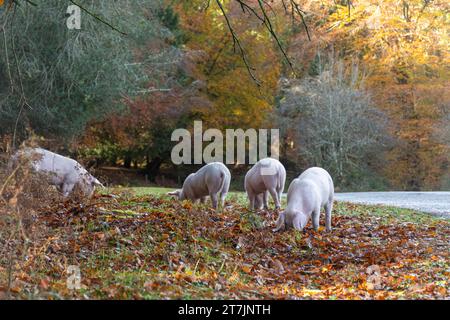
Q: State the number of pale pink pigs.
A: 4